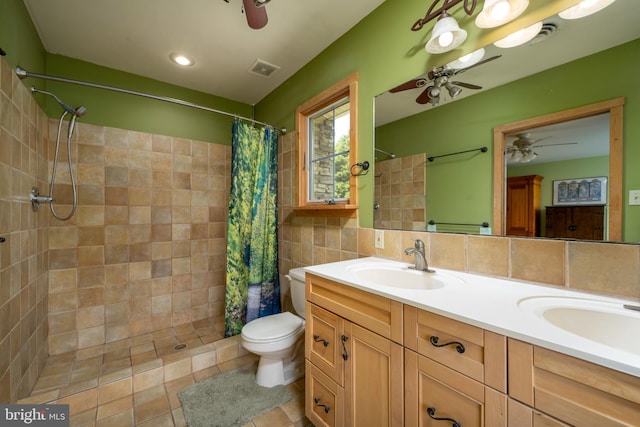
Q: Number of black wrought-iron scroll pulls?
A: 5